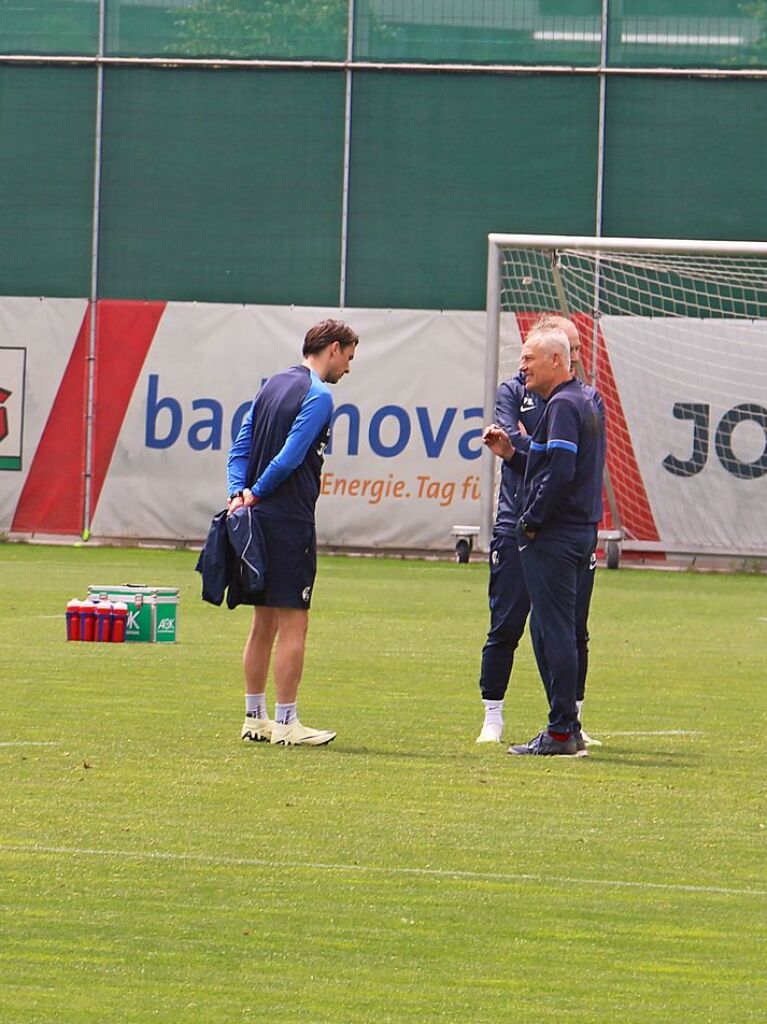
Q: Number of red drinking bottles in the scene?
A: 4